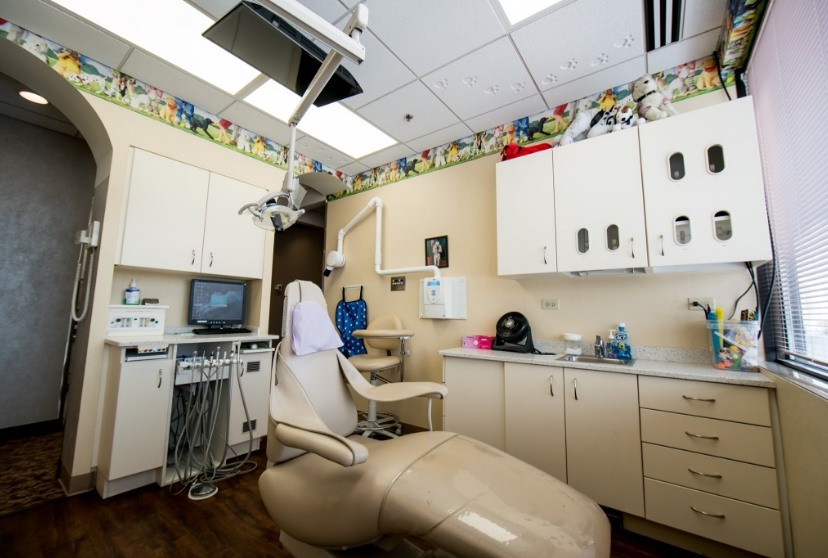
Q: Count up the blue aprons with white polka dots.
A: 1